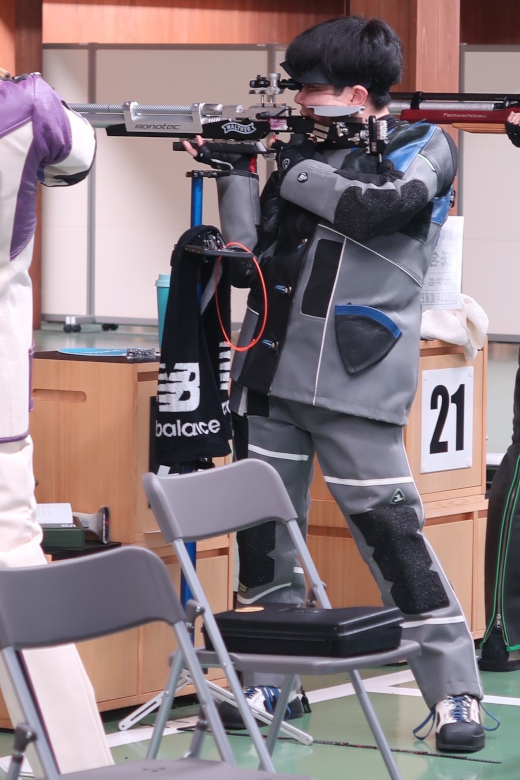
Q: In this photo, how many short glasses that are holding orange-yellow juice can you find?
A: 0